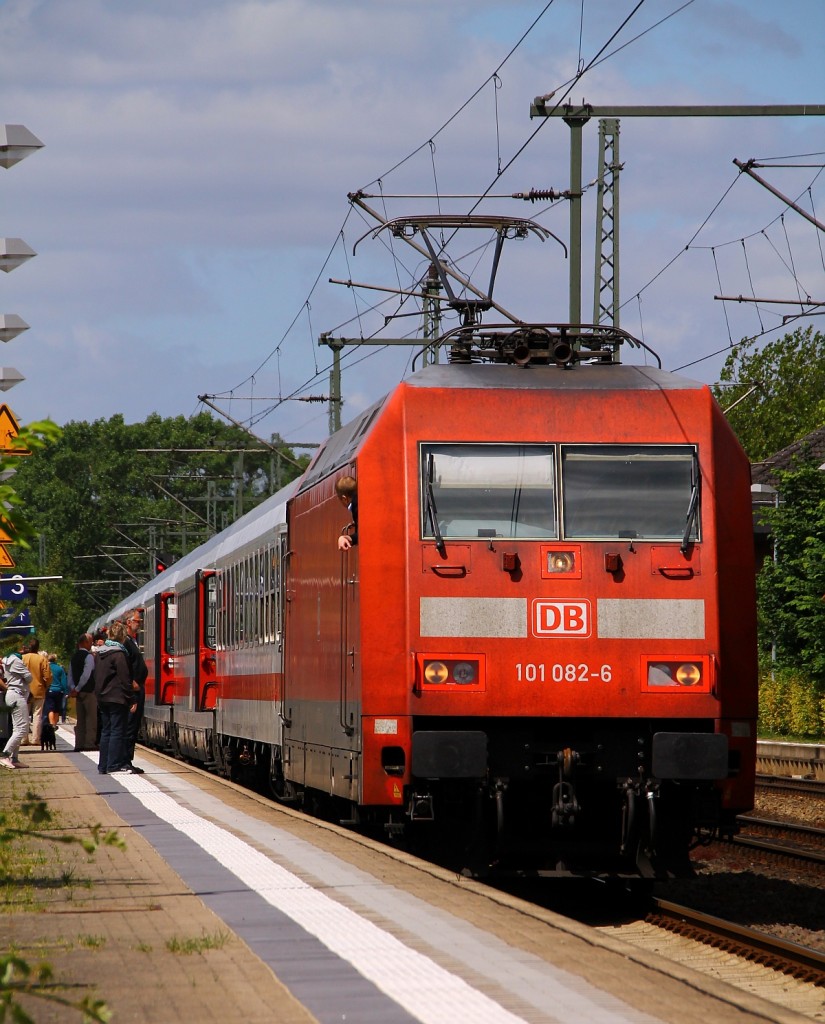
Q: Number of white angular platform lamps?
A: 4